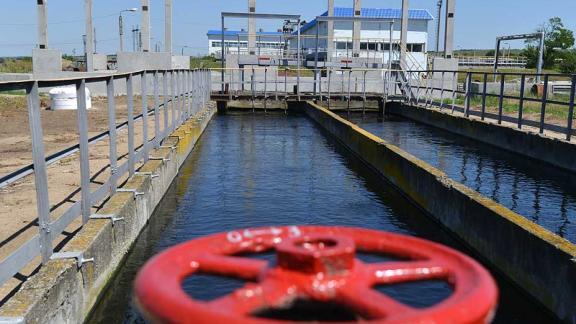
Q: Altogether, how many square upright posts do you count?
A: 9